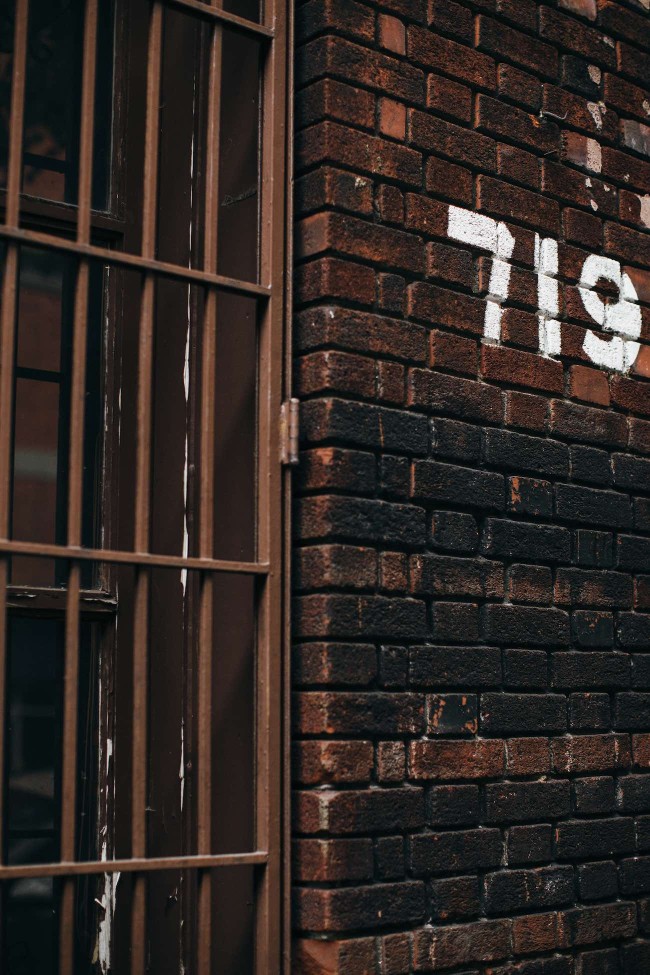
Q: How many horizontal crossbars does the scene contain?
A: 4